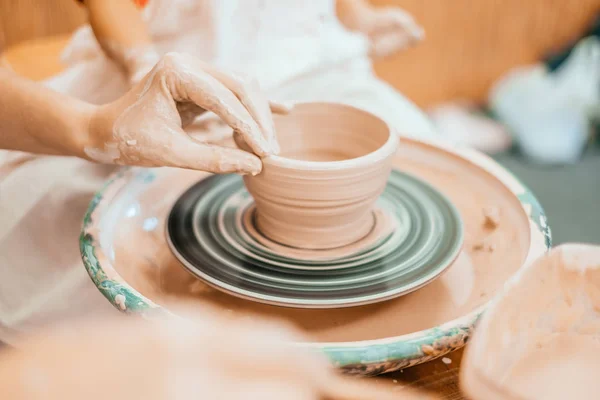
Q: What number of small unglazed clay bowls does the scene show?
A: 1